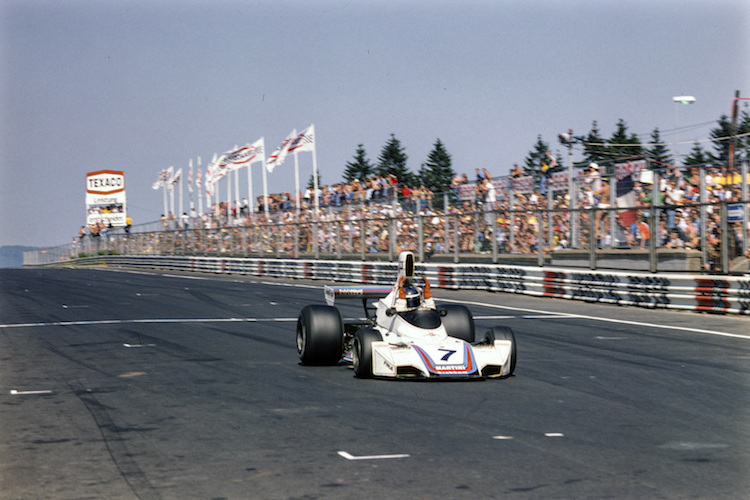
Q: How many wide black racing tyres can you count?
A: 4